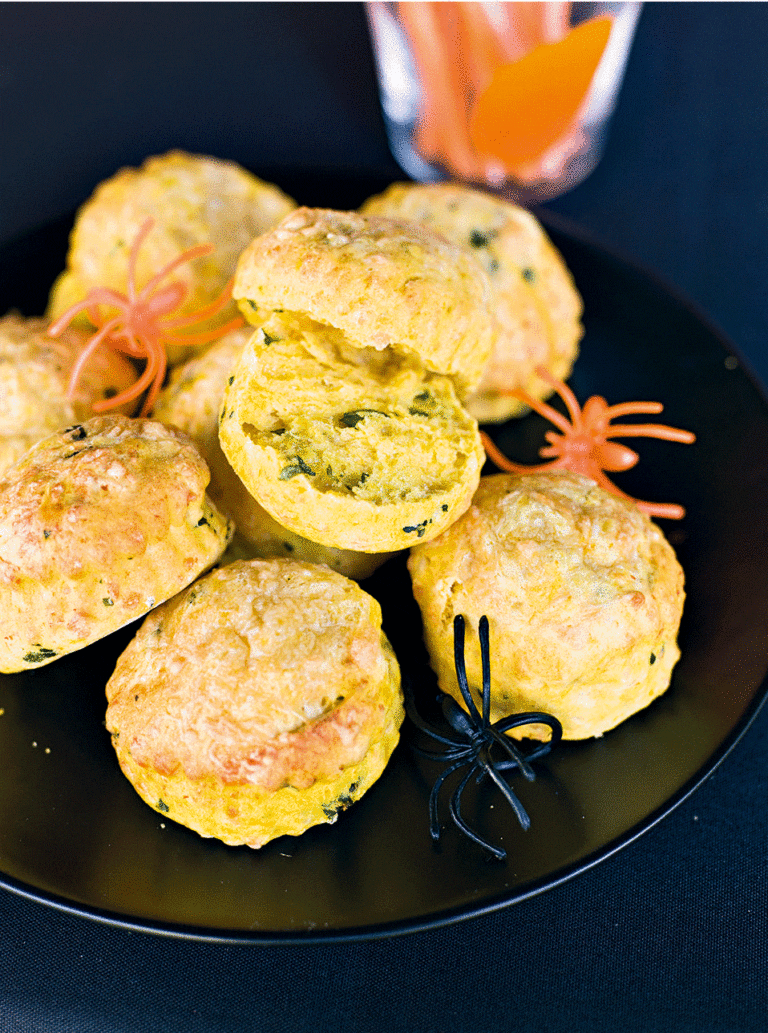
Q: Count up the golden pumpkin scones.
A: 8